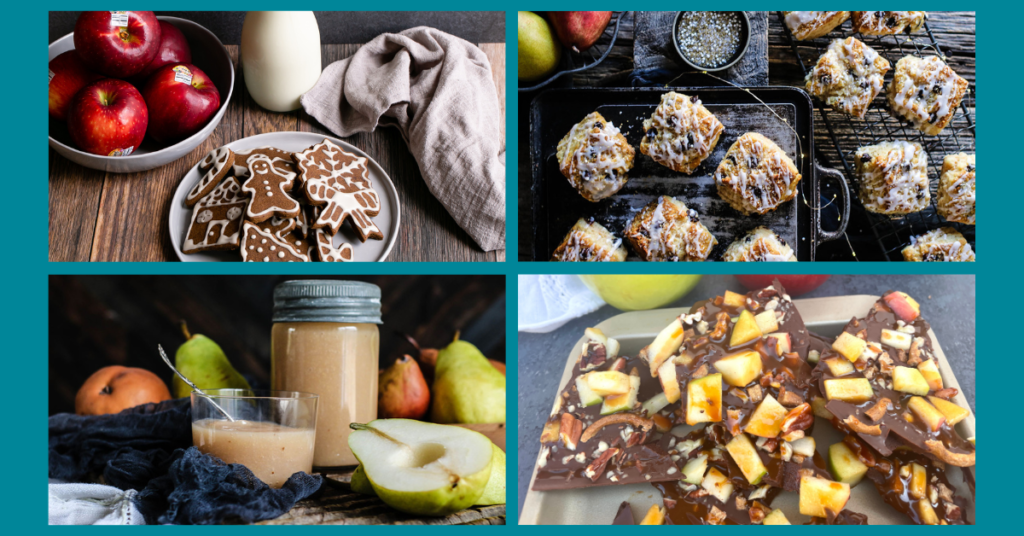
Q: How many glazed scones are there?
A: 13